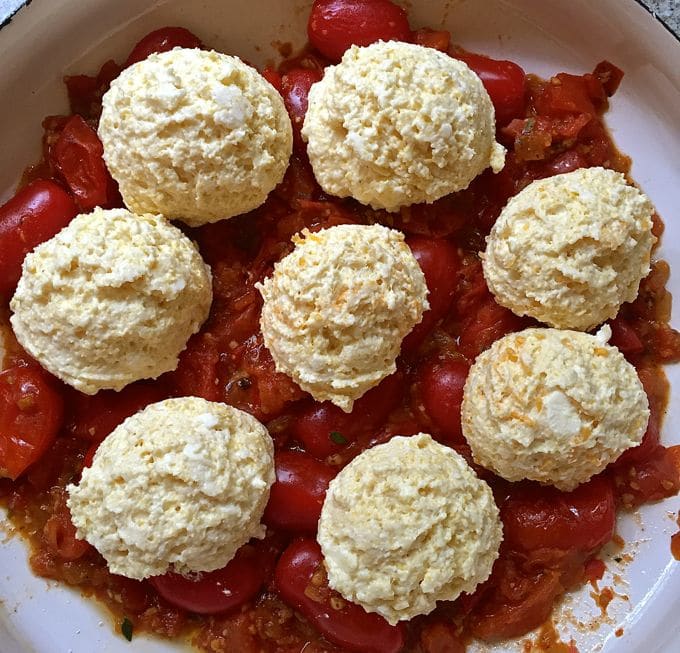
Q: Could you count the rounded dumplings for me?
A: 8